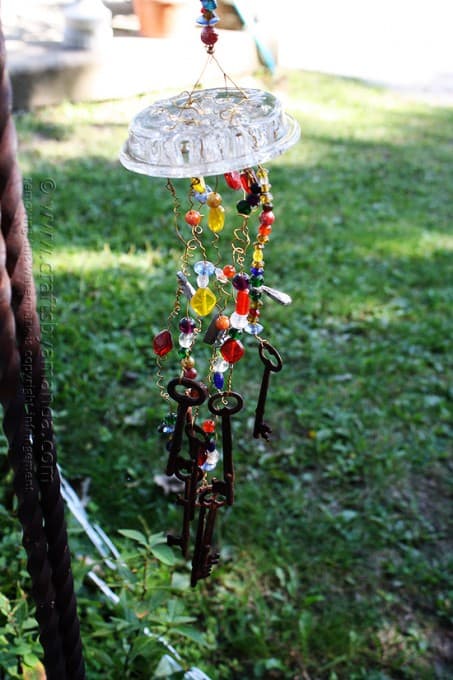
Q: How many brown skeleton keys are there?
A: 7